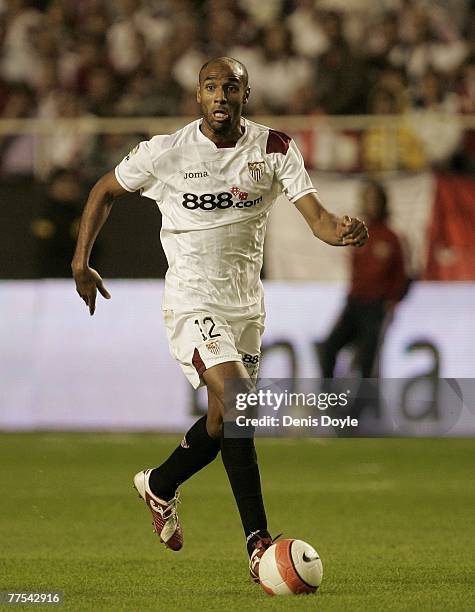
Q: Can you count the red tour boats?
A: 0